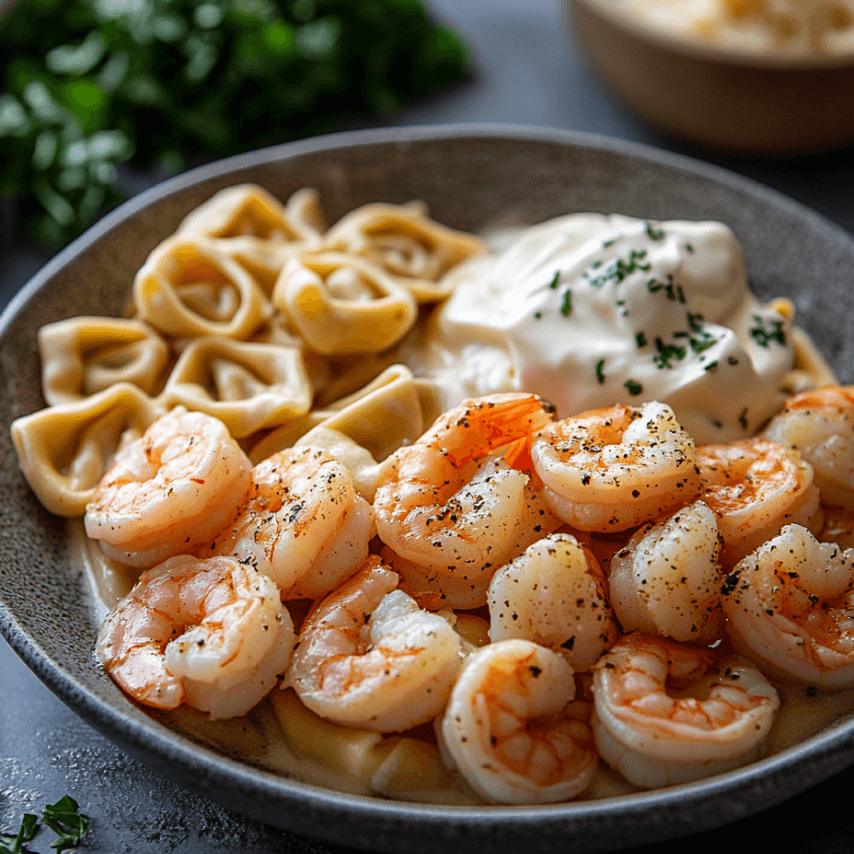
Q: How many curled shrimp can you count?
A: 13